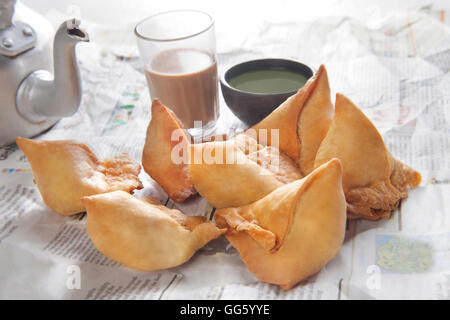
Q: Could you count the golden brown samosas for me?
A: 7